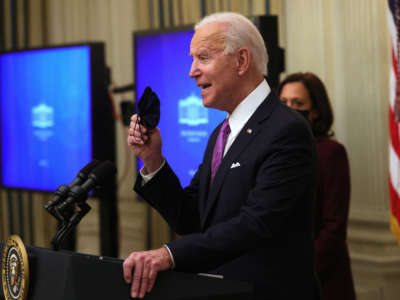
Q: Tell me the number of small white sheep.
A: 0